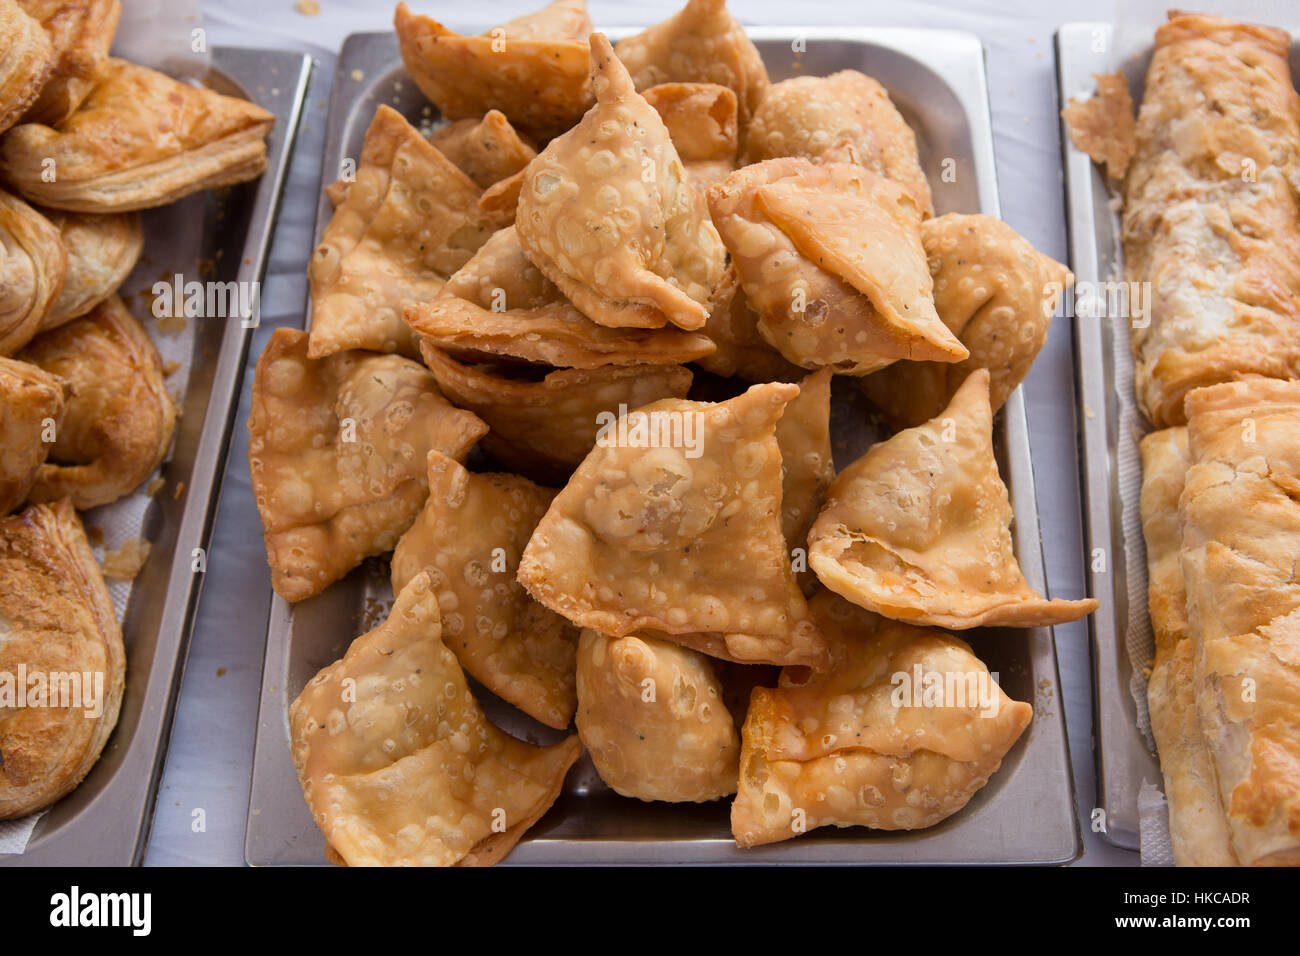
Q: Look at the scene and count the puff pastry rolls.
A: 3